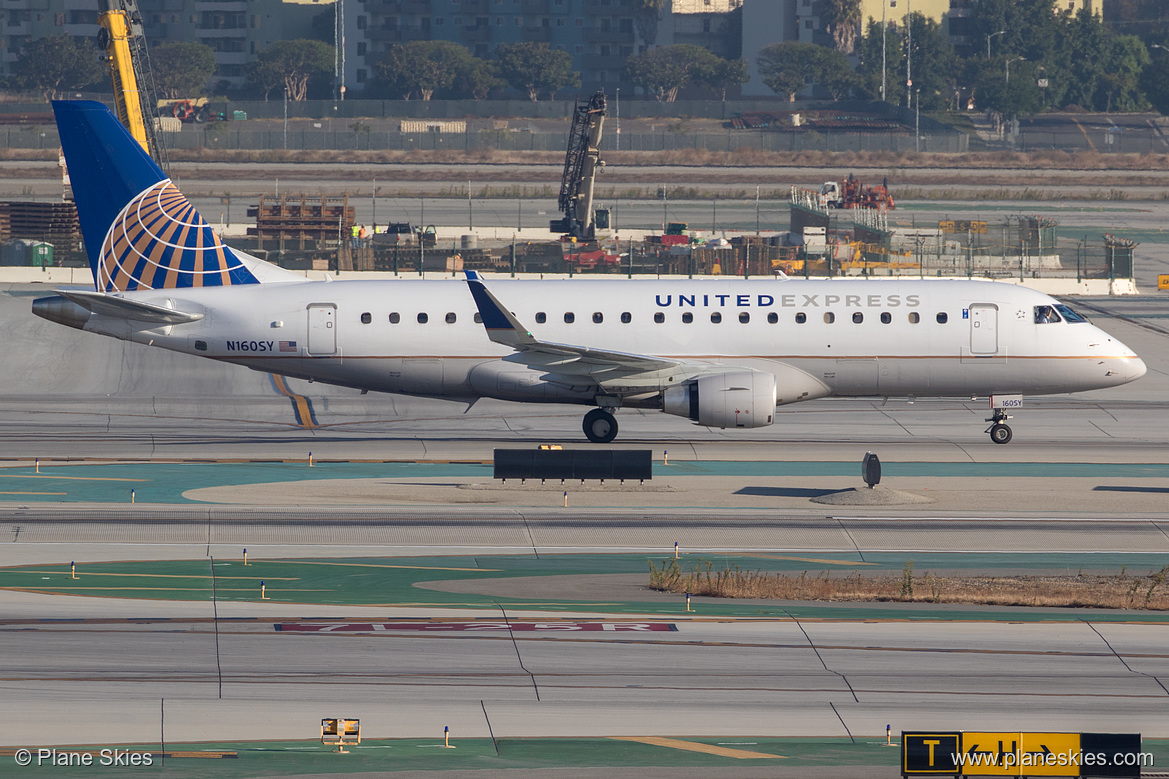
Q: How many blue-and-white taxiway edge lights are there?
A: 12